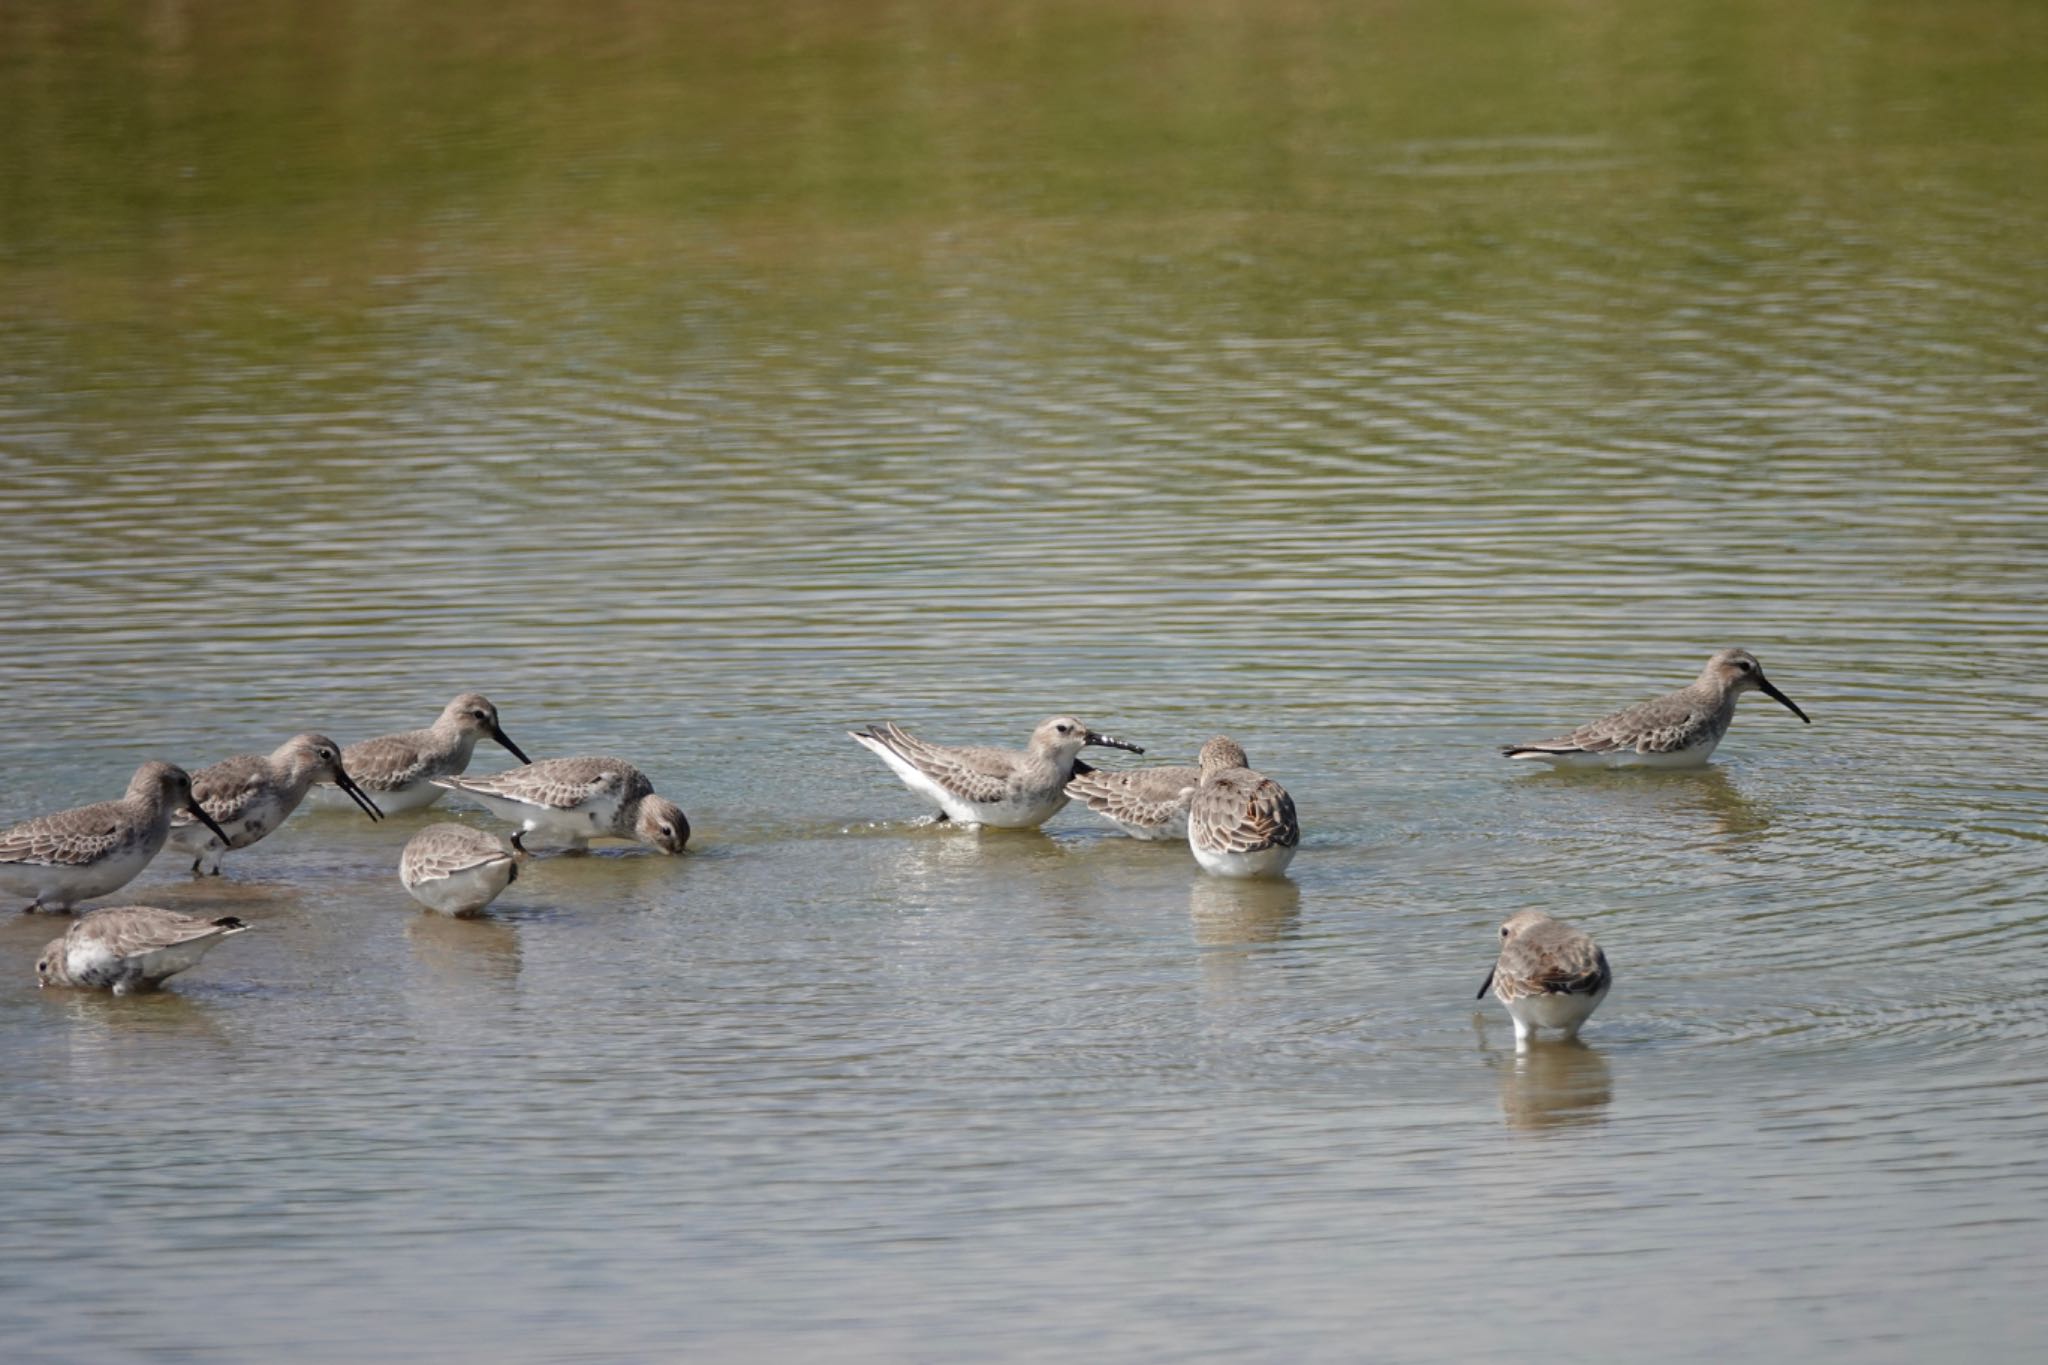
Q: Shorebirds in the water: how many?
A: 11